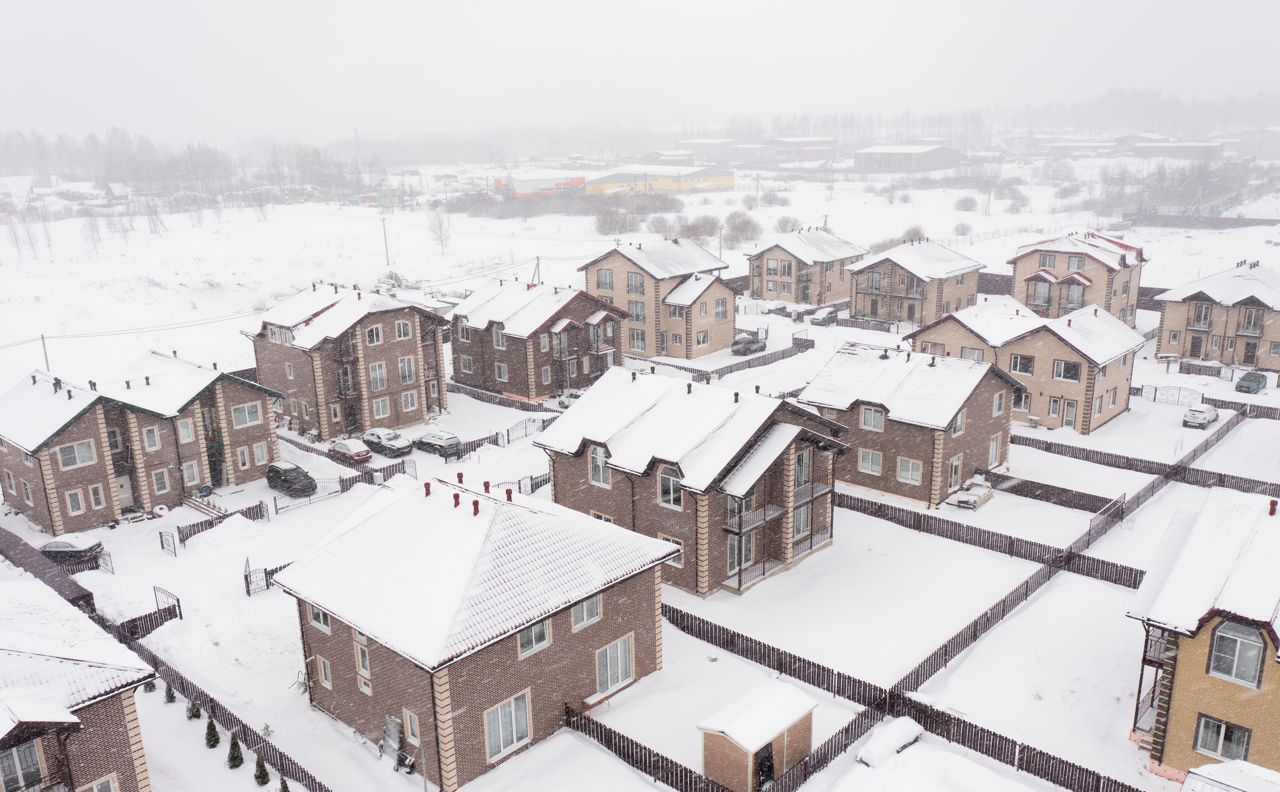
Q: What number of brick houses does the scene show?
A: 14